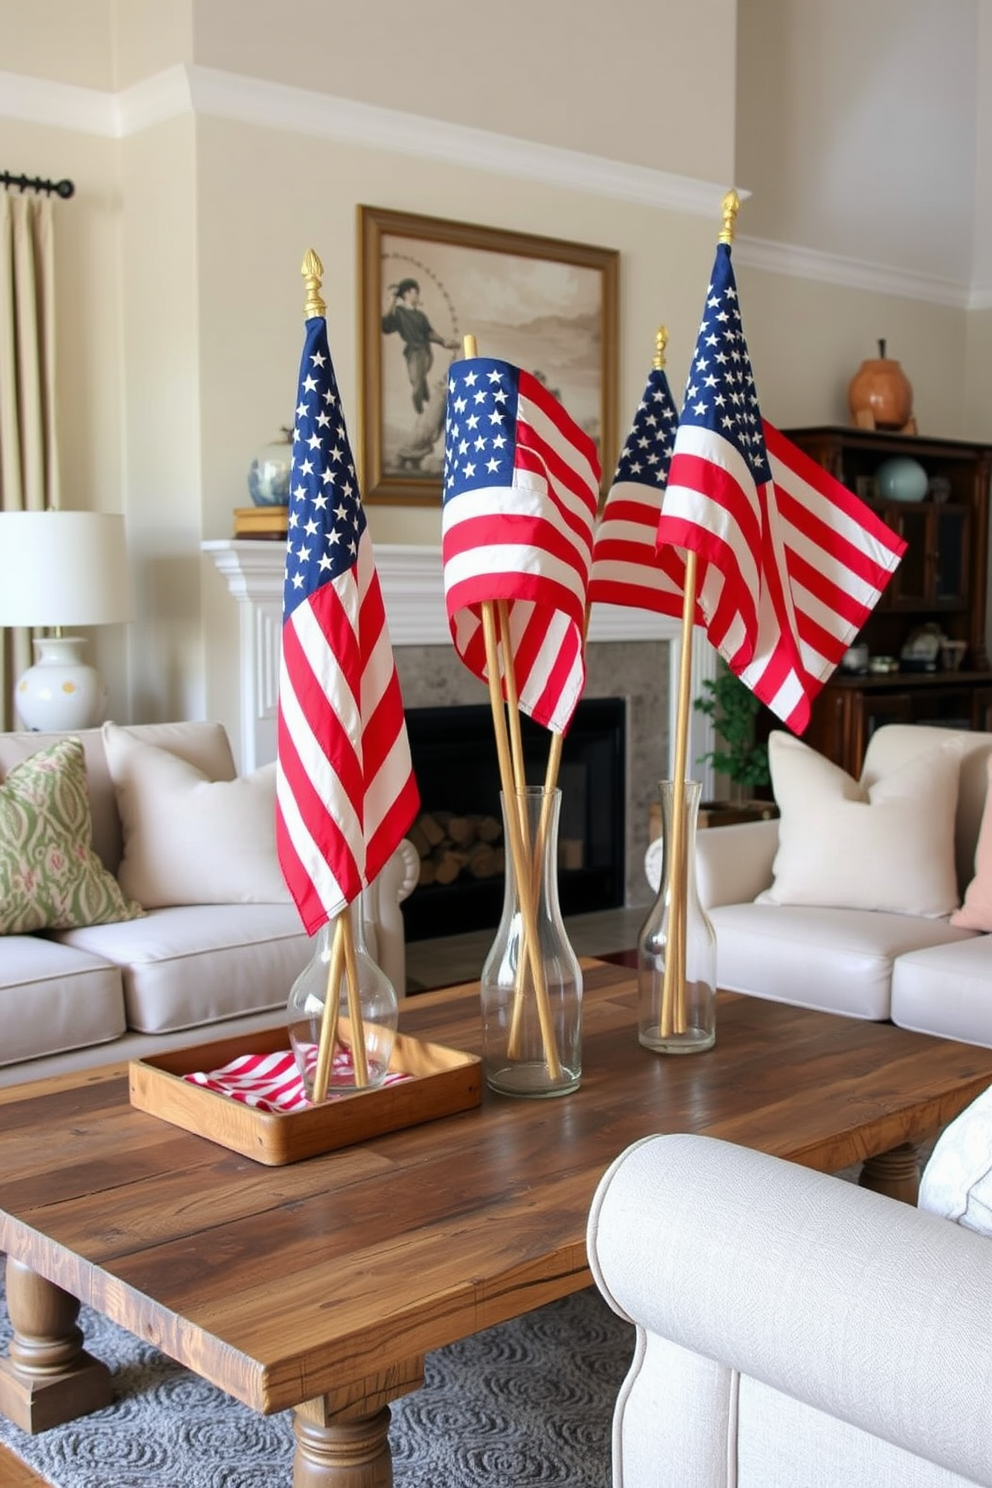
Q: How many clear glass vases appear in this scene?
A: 3